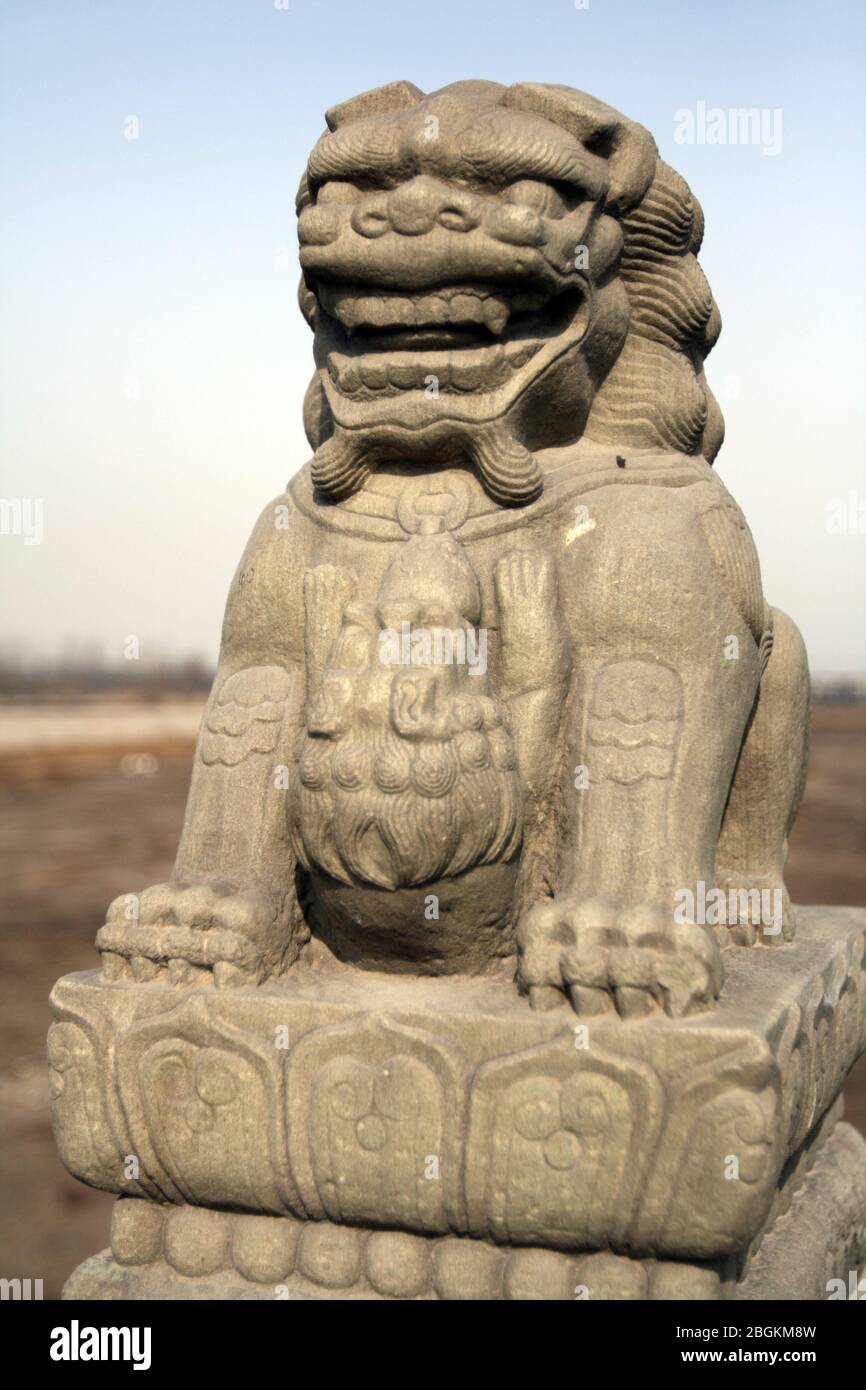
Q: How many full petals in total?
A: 3